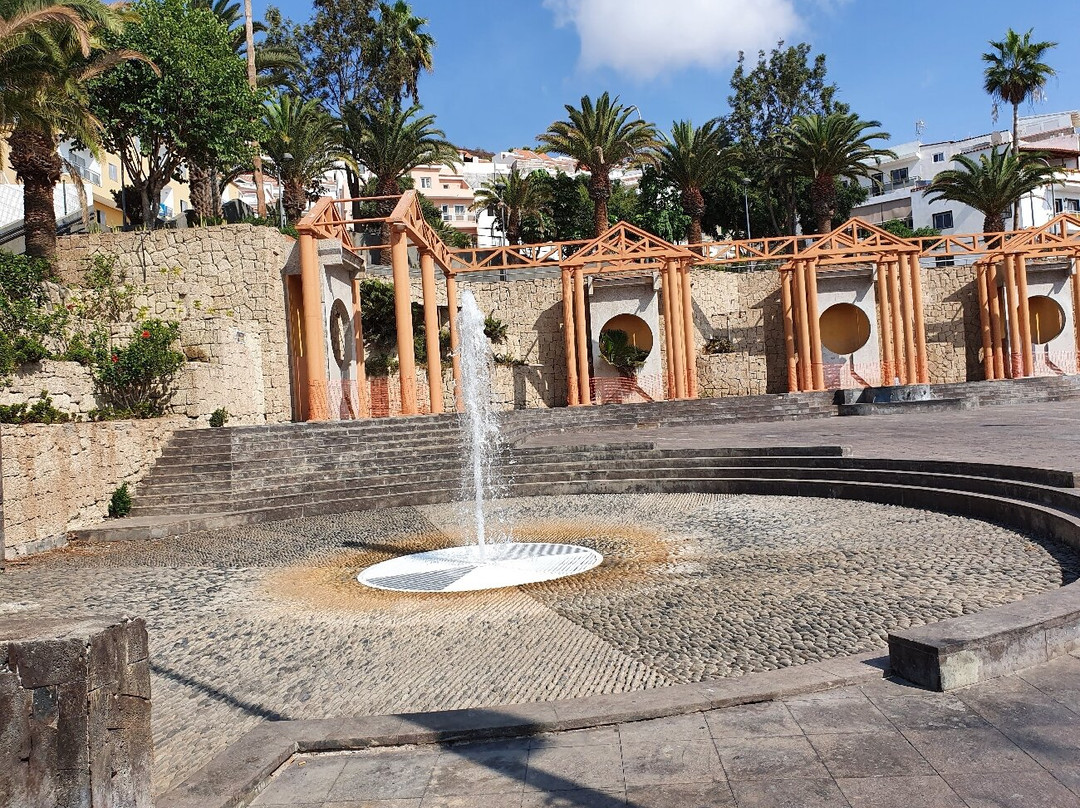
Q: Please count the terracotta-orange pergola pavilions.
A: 4